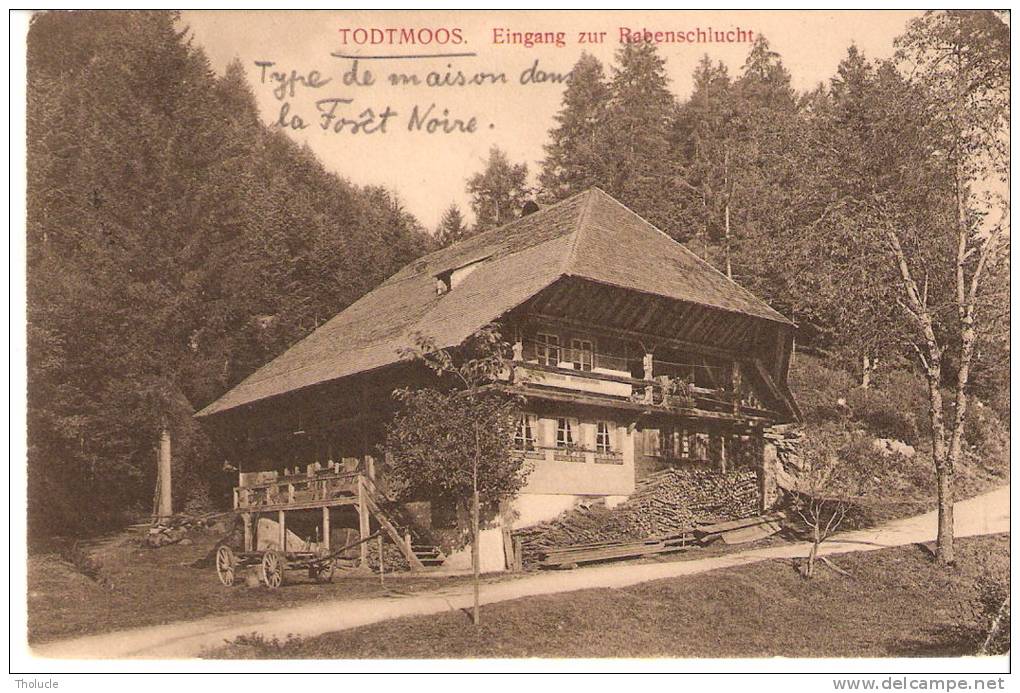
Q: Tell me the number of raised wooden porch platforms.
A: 1